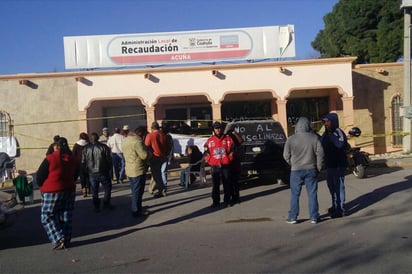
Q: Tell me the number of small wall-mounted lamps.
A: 6